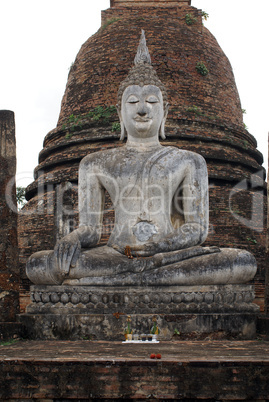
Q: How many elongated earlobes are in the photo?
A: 2